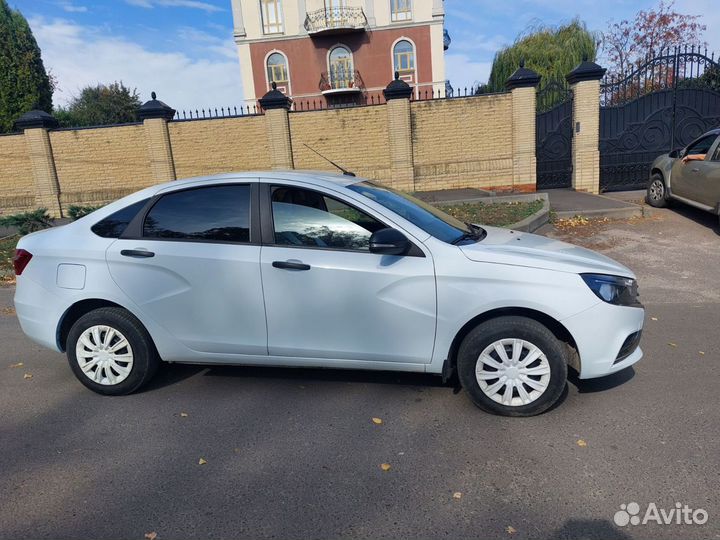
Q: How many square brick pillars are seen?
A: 6